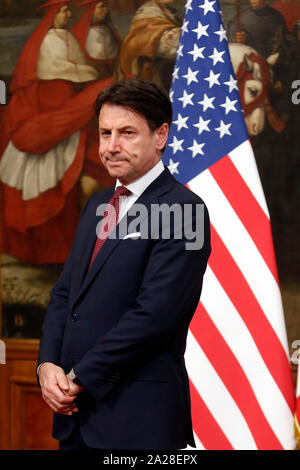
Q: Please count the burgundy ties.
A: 1